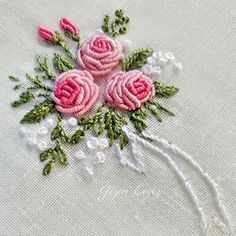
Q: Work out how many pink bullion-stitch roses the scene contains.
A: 3